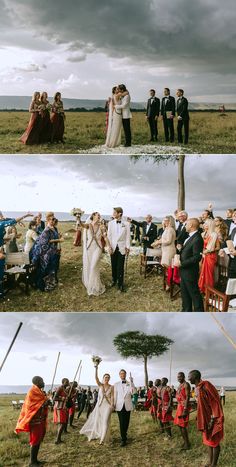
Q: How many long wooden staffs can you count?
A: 6